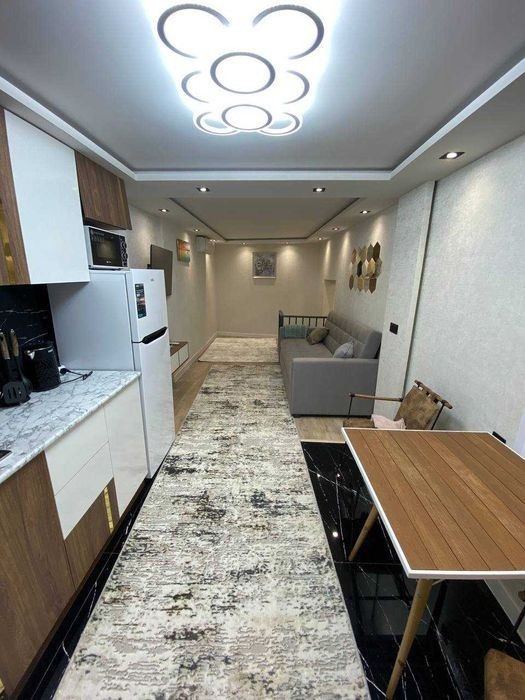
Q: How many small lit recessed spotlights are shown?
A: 11